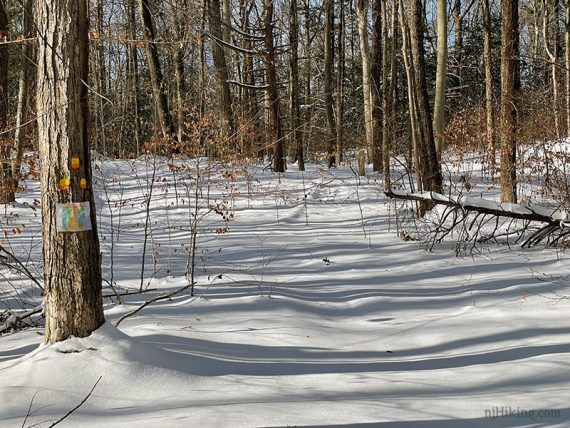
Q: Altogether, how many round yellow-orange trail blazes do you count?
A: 3